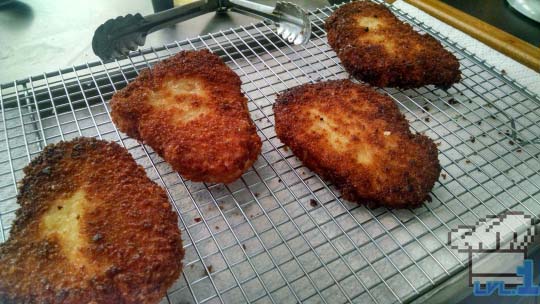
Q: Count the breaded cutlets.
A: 4